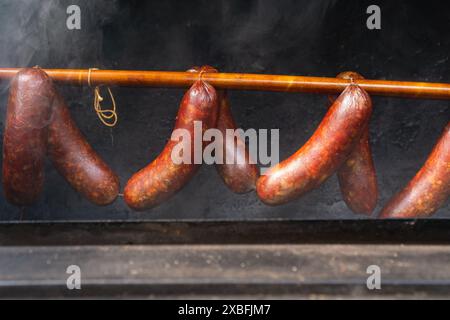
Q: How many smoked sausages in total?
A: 7